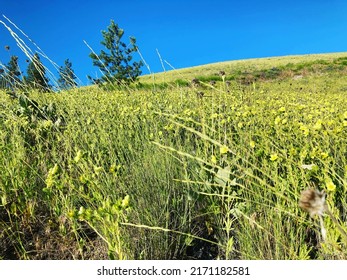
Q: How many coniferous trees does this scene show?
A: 4